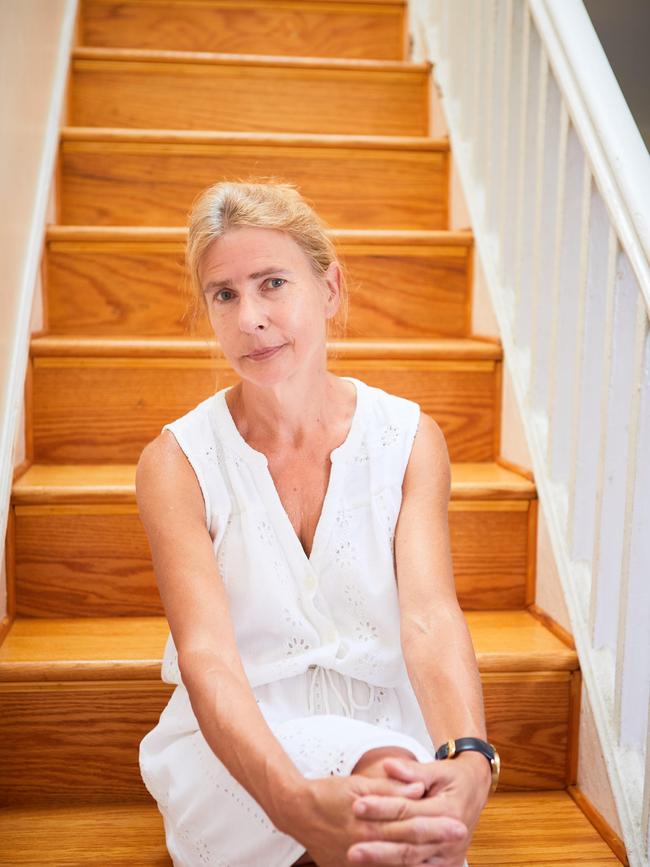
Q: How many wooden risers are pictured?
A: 7